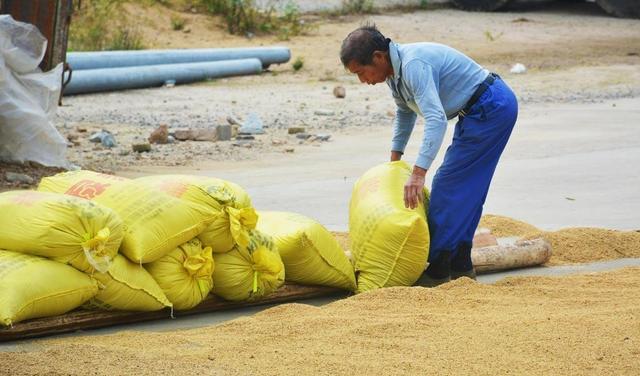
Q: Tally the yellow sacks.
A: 9